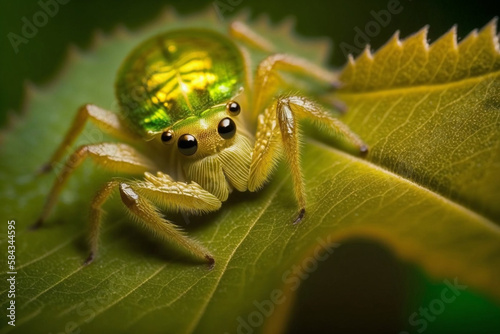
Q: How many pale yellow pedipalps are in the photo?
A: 2